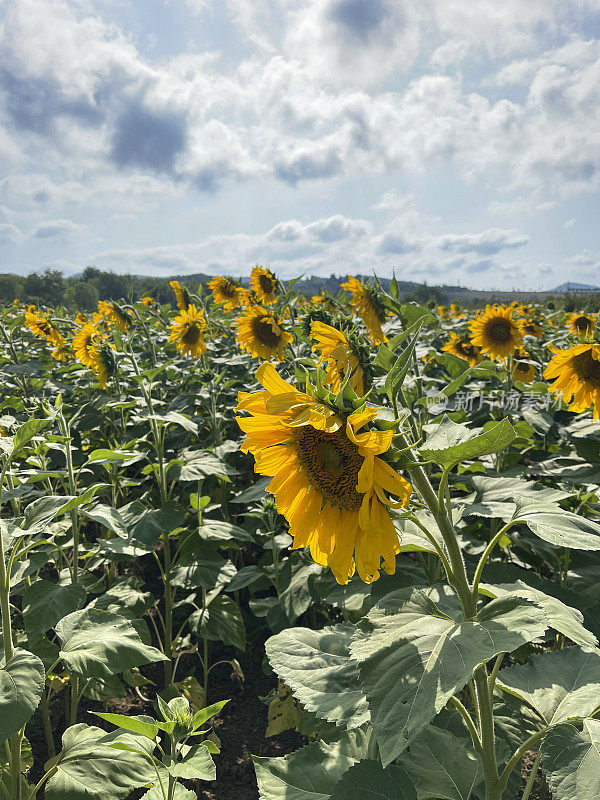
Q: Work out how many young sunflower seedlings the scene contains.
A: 1